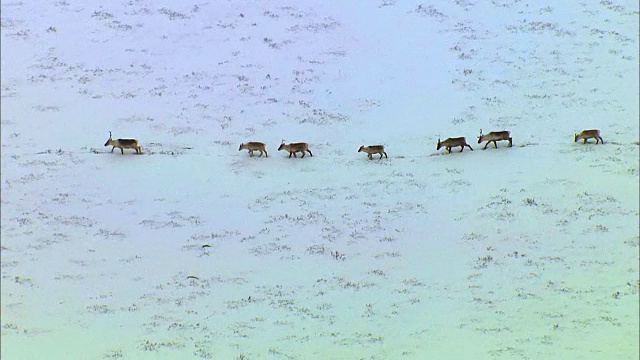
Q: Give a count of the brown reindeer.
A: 7